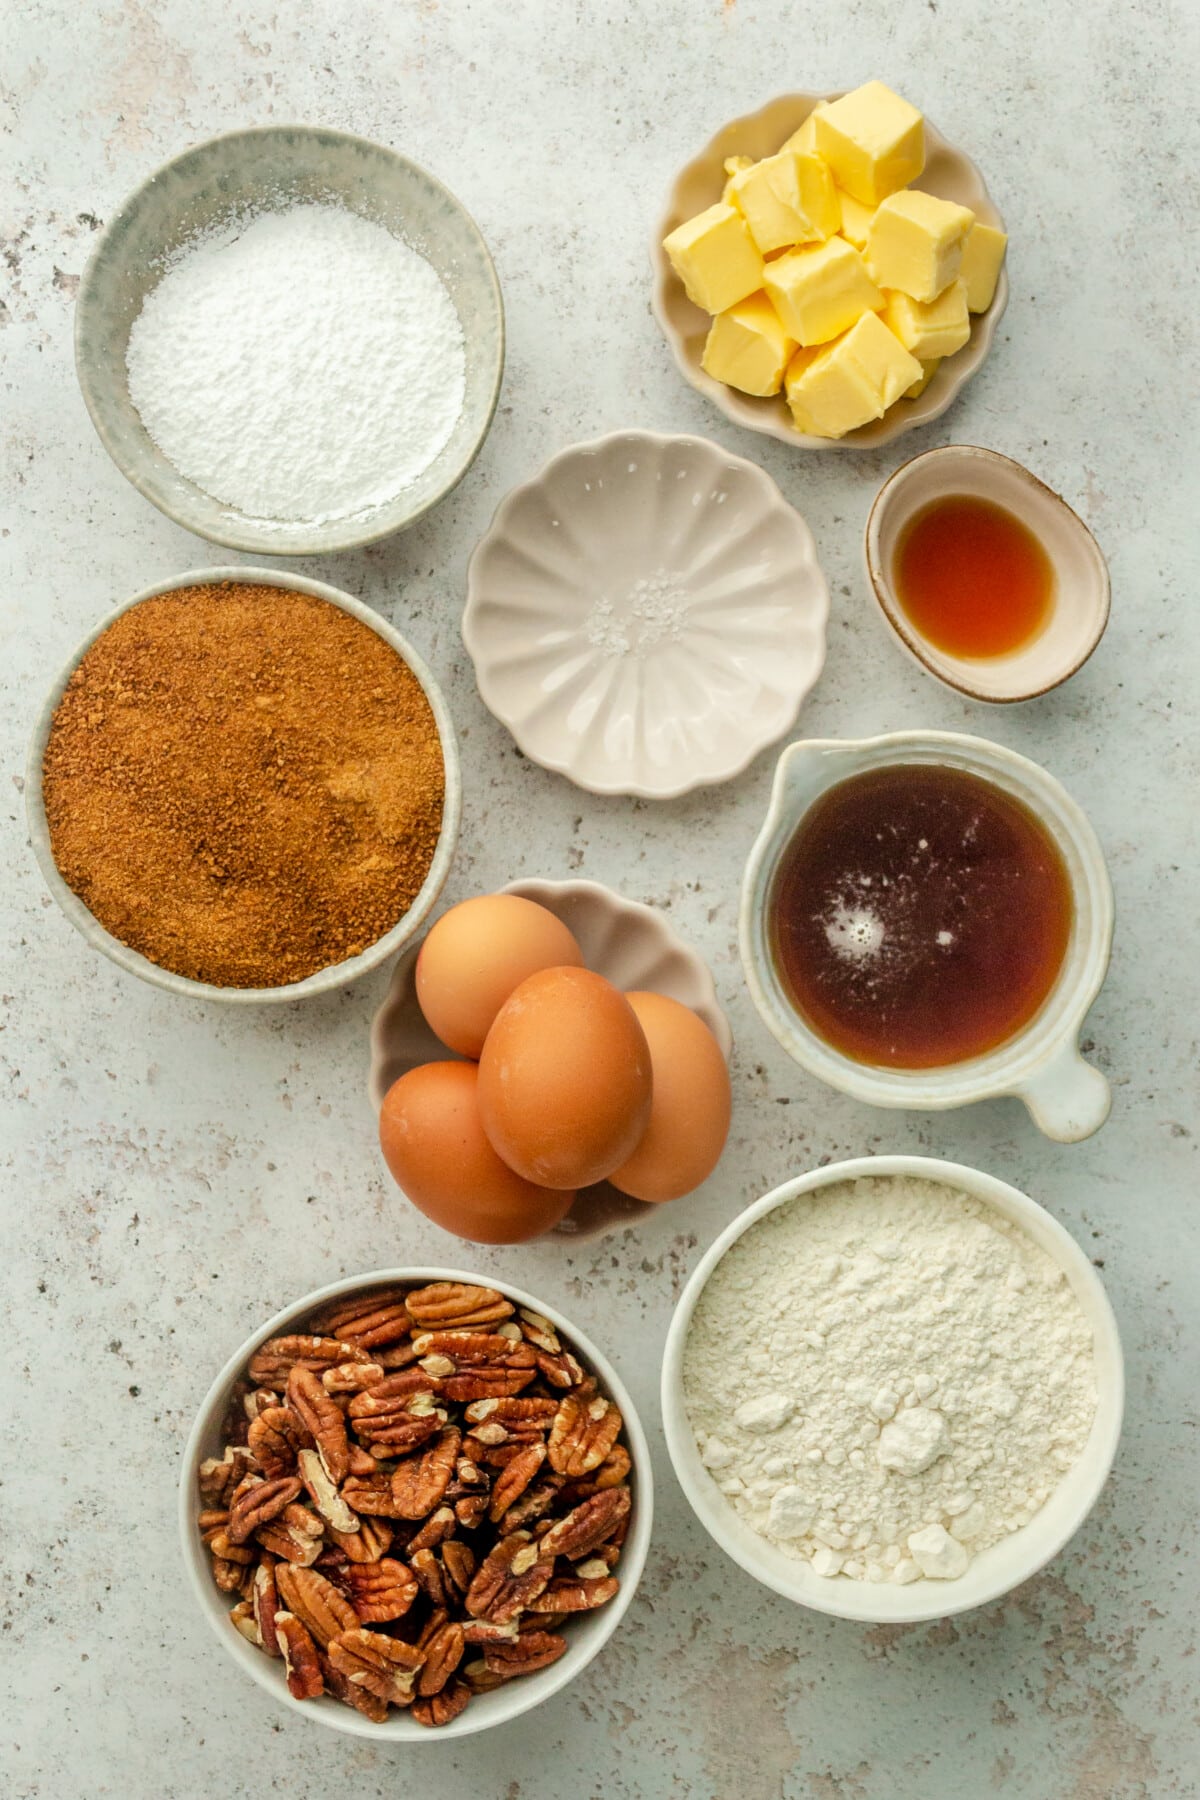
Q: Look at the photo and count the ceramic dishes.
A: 9